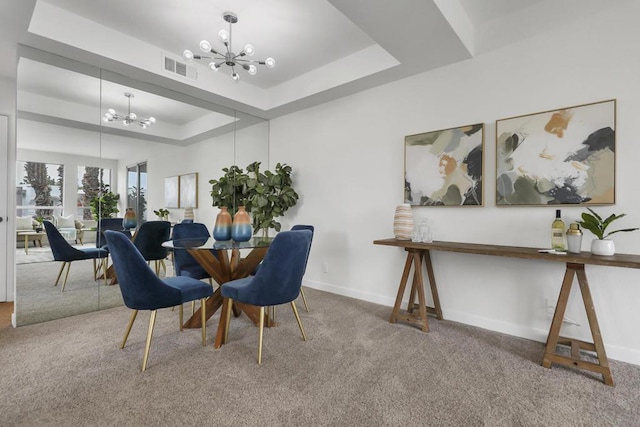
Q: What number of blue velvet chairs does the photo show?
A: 4